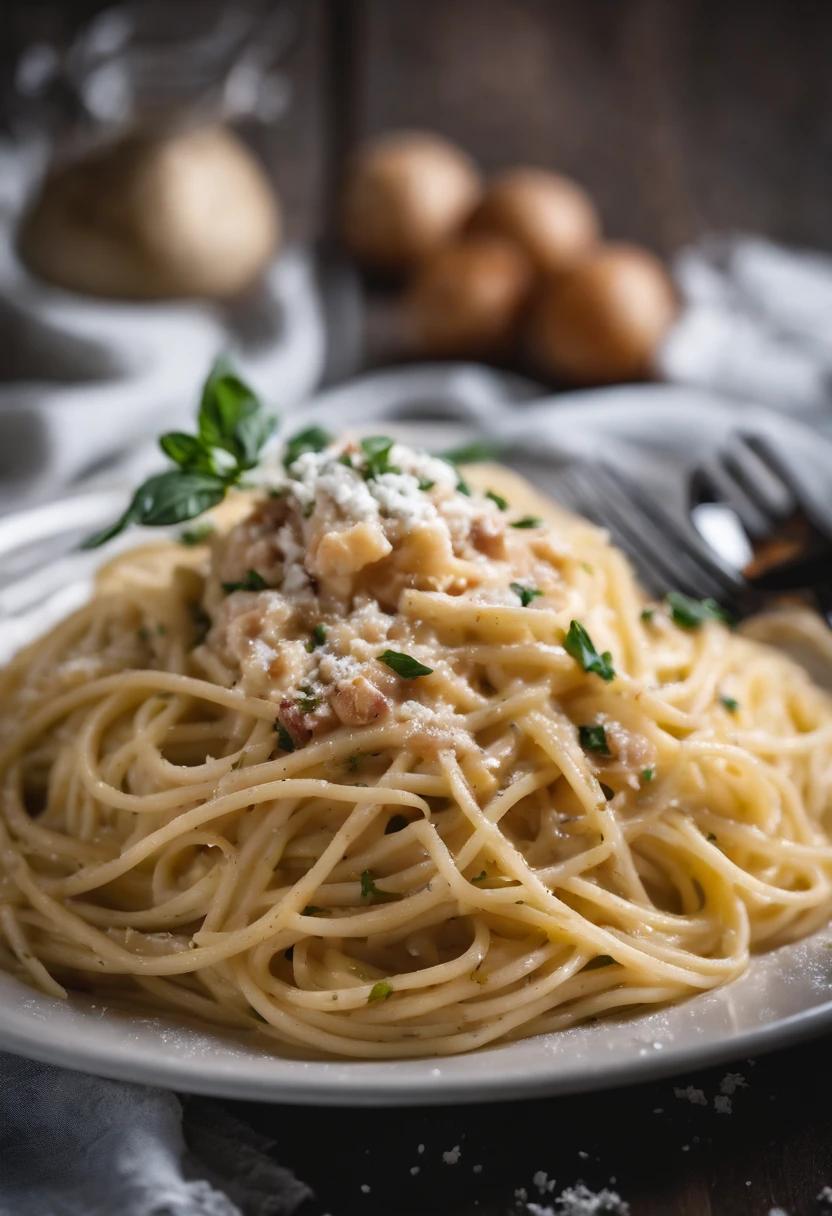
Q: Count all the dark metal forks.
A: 2